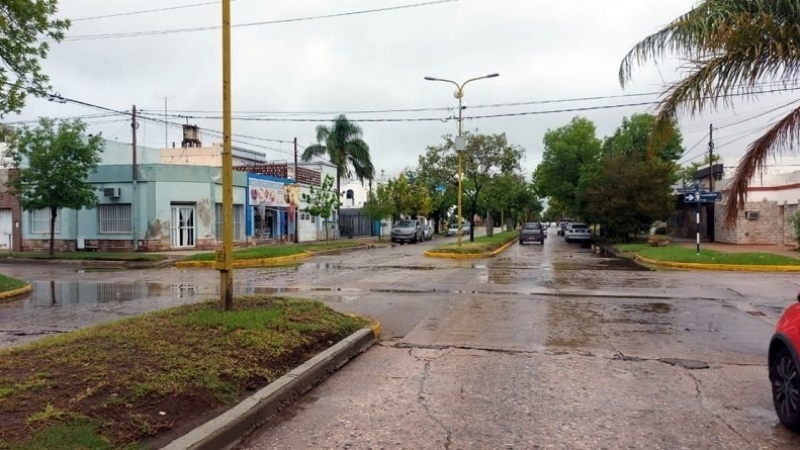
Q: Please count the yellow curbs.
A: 5